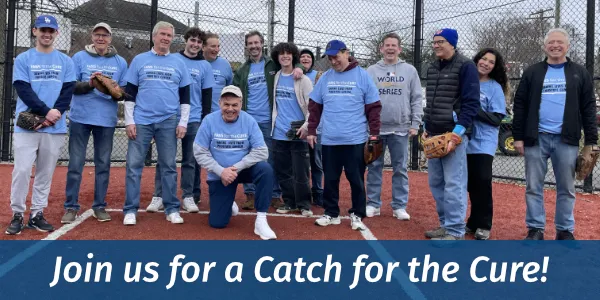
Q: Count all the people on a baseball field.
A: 14